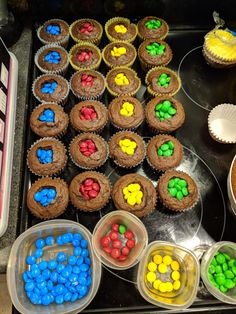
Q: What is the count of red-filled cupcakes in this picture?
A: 6